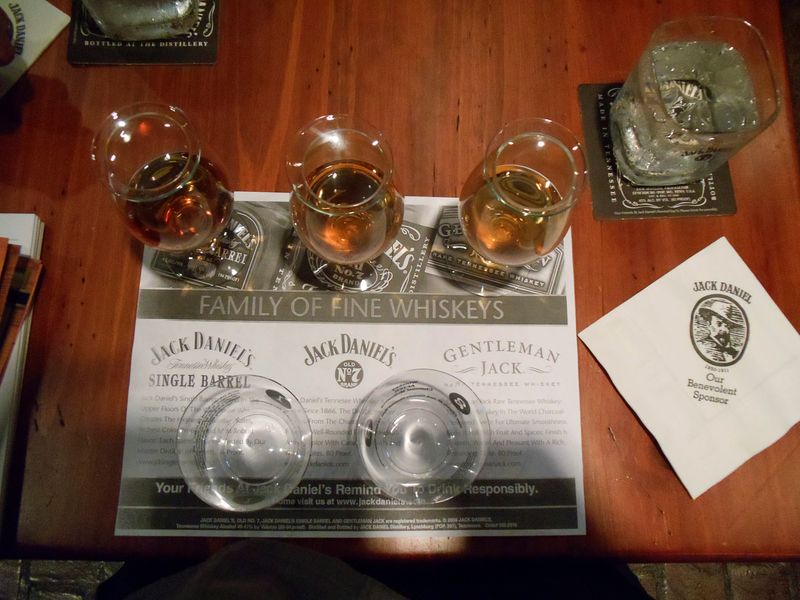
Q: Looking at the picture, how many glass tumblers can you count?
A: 2